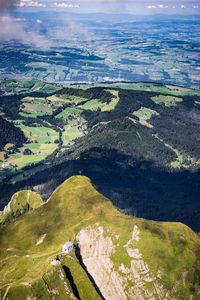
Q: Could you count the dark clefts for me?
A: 2